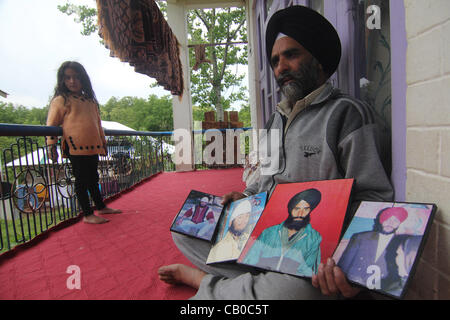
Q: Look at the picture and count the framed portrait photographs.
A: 4